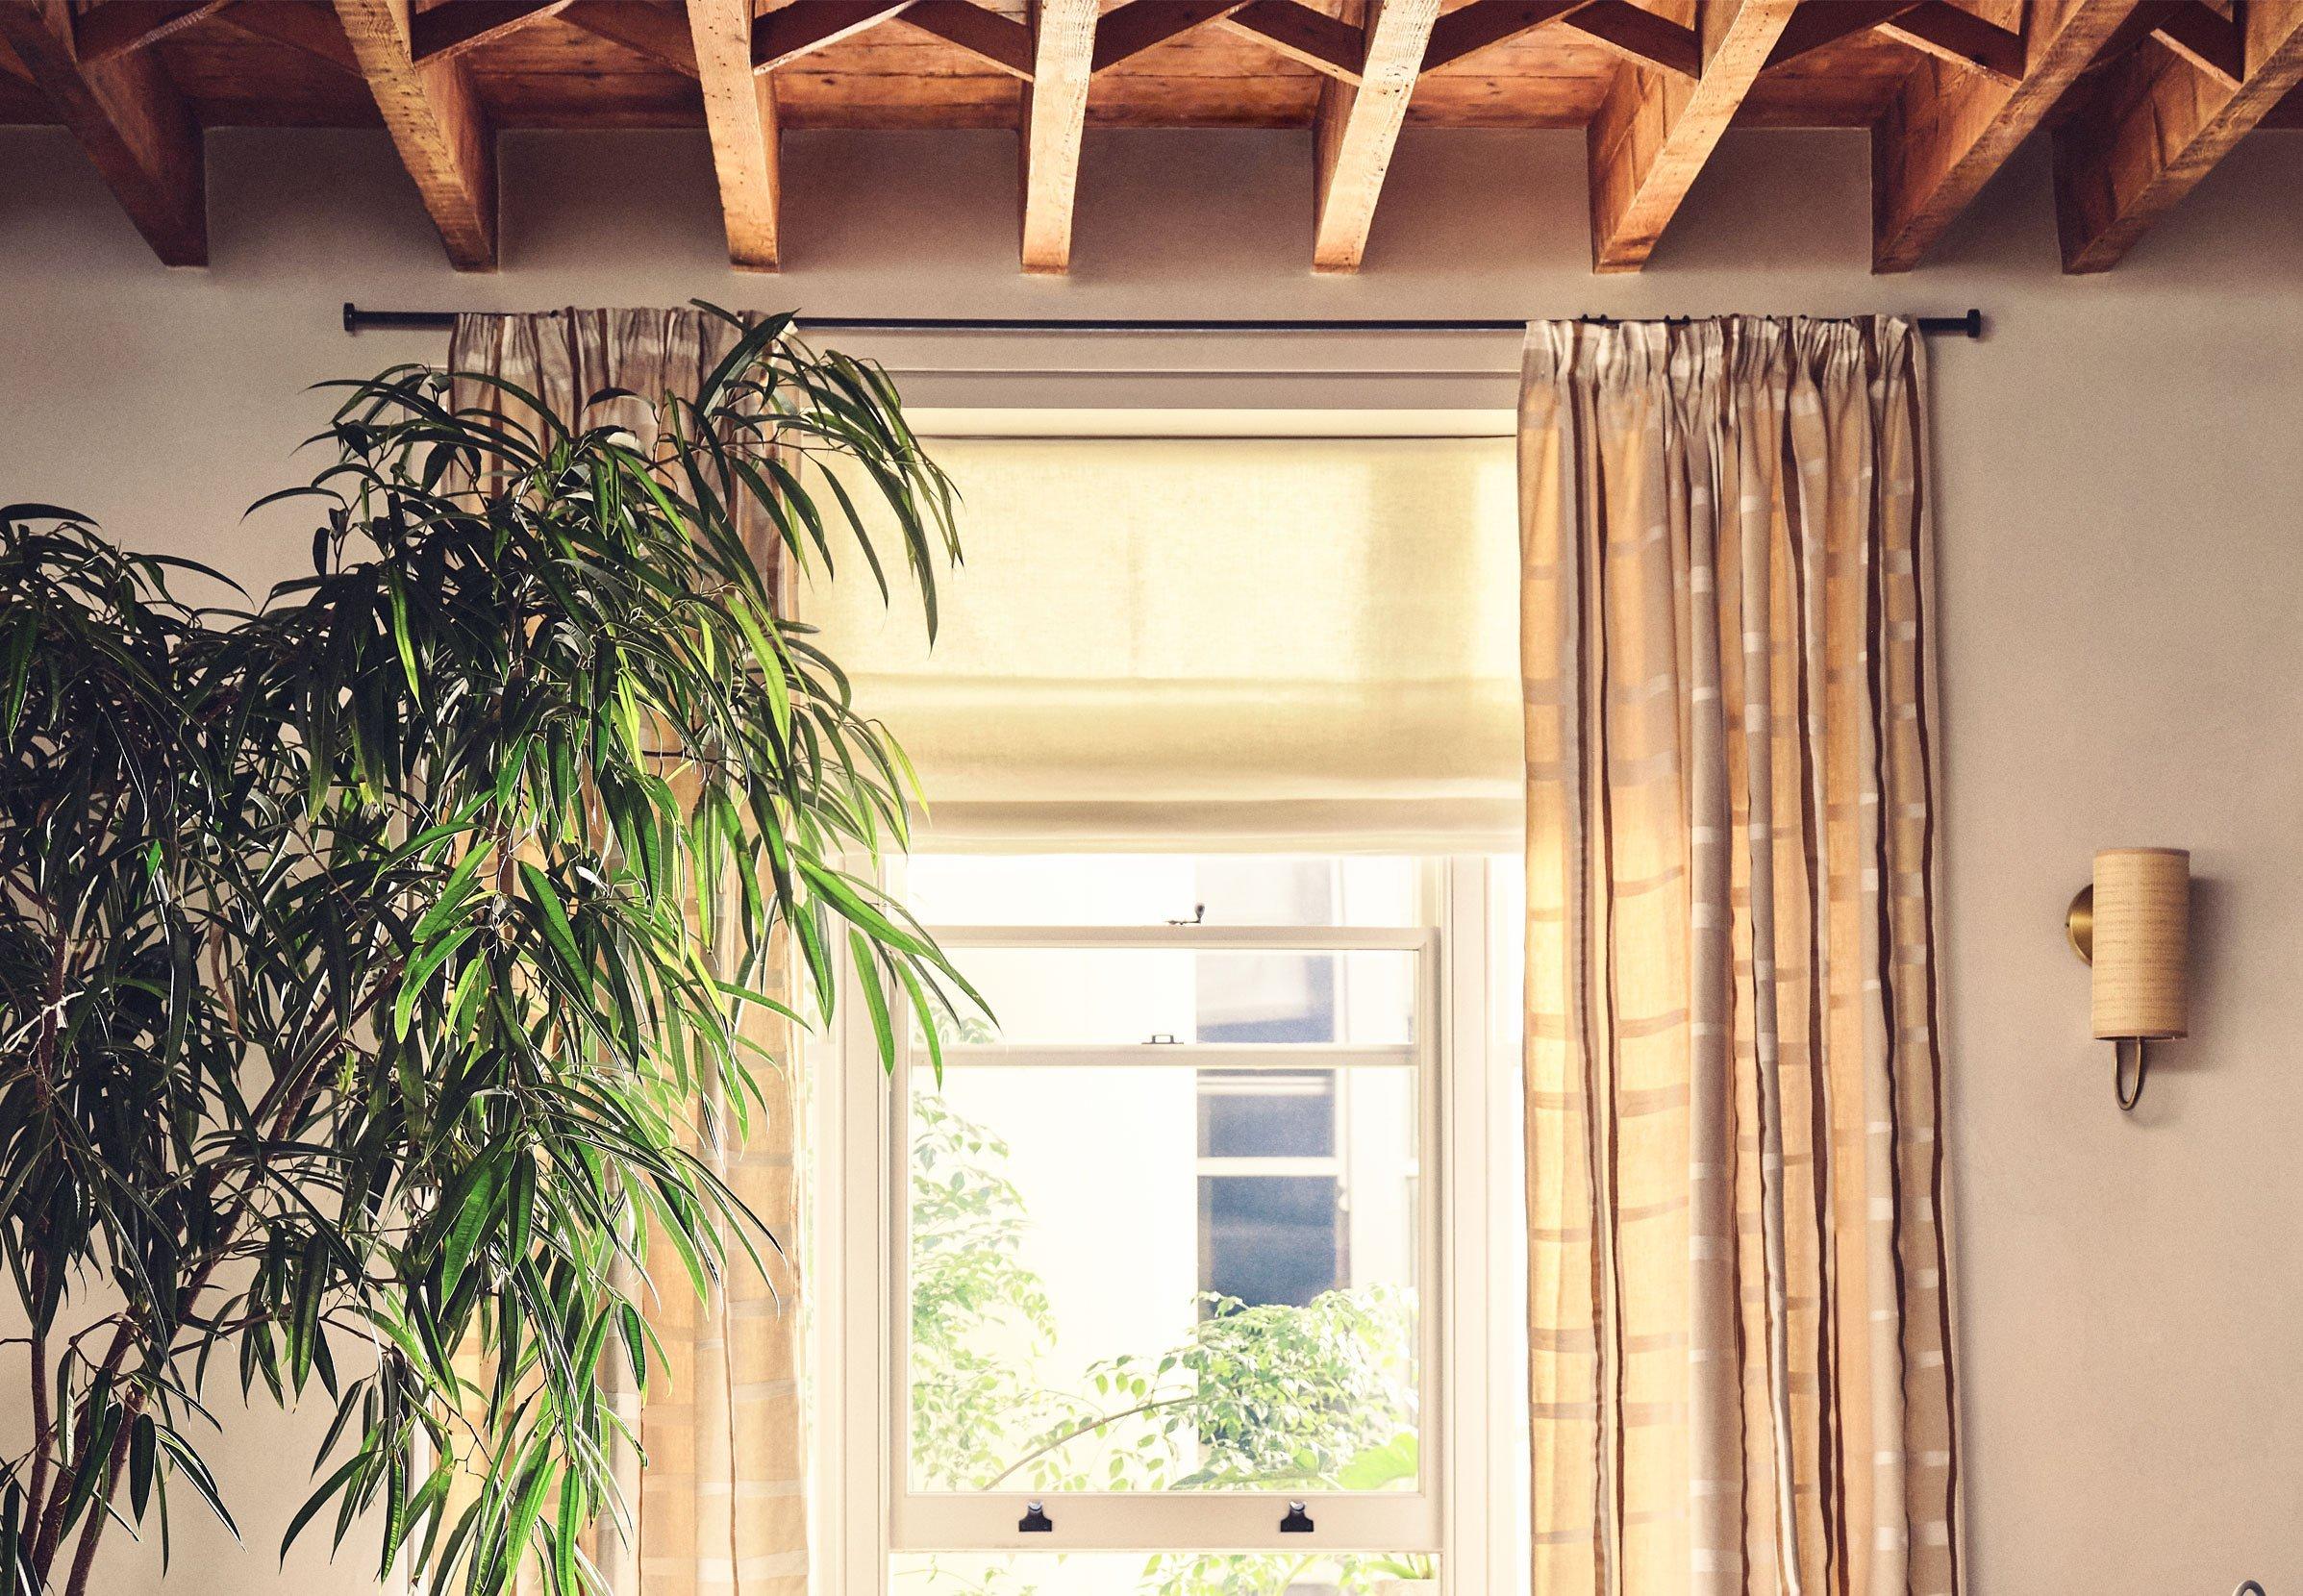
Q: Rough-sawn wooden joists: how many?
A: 8